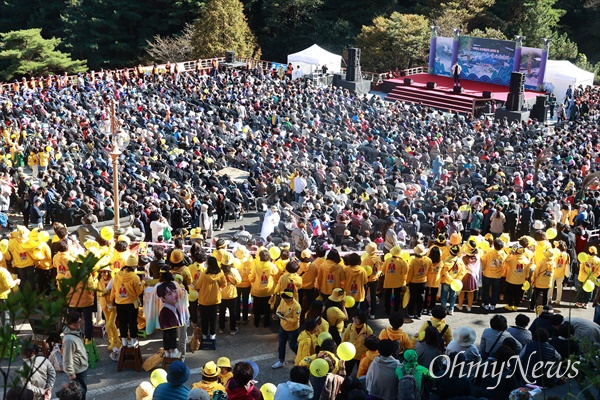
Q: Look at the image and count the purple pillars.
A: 4